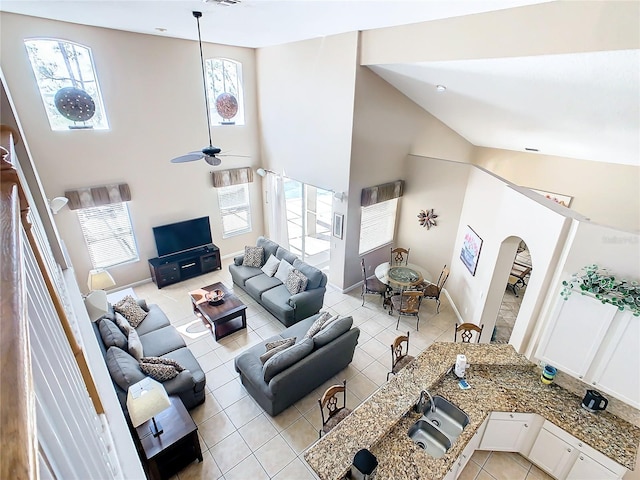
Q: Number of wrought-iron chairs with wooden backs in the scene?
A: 7